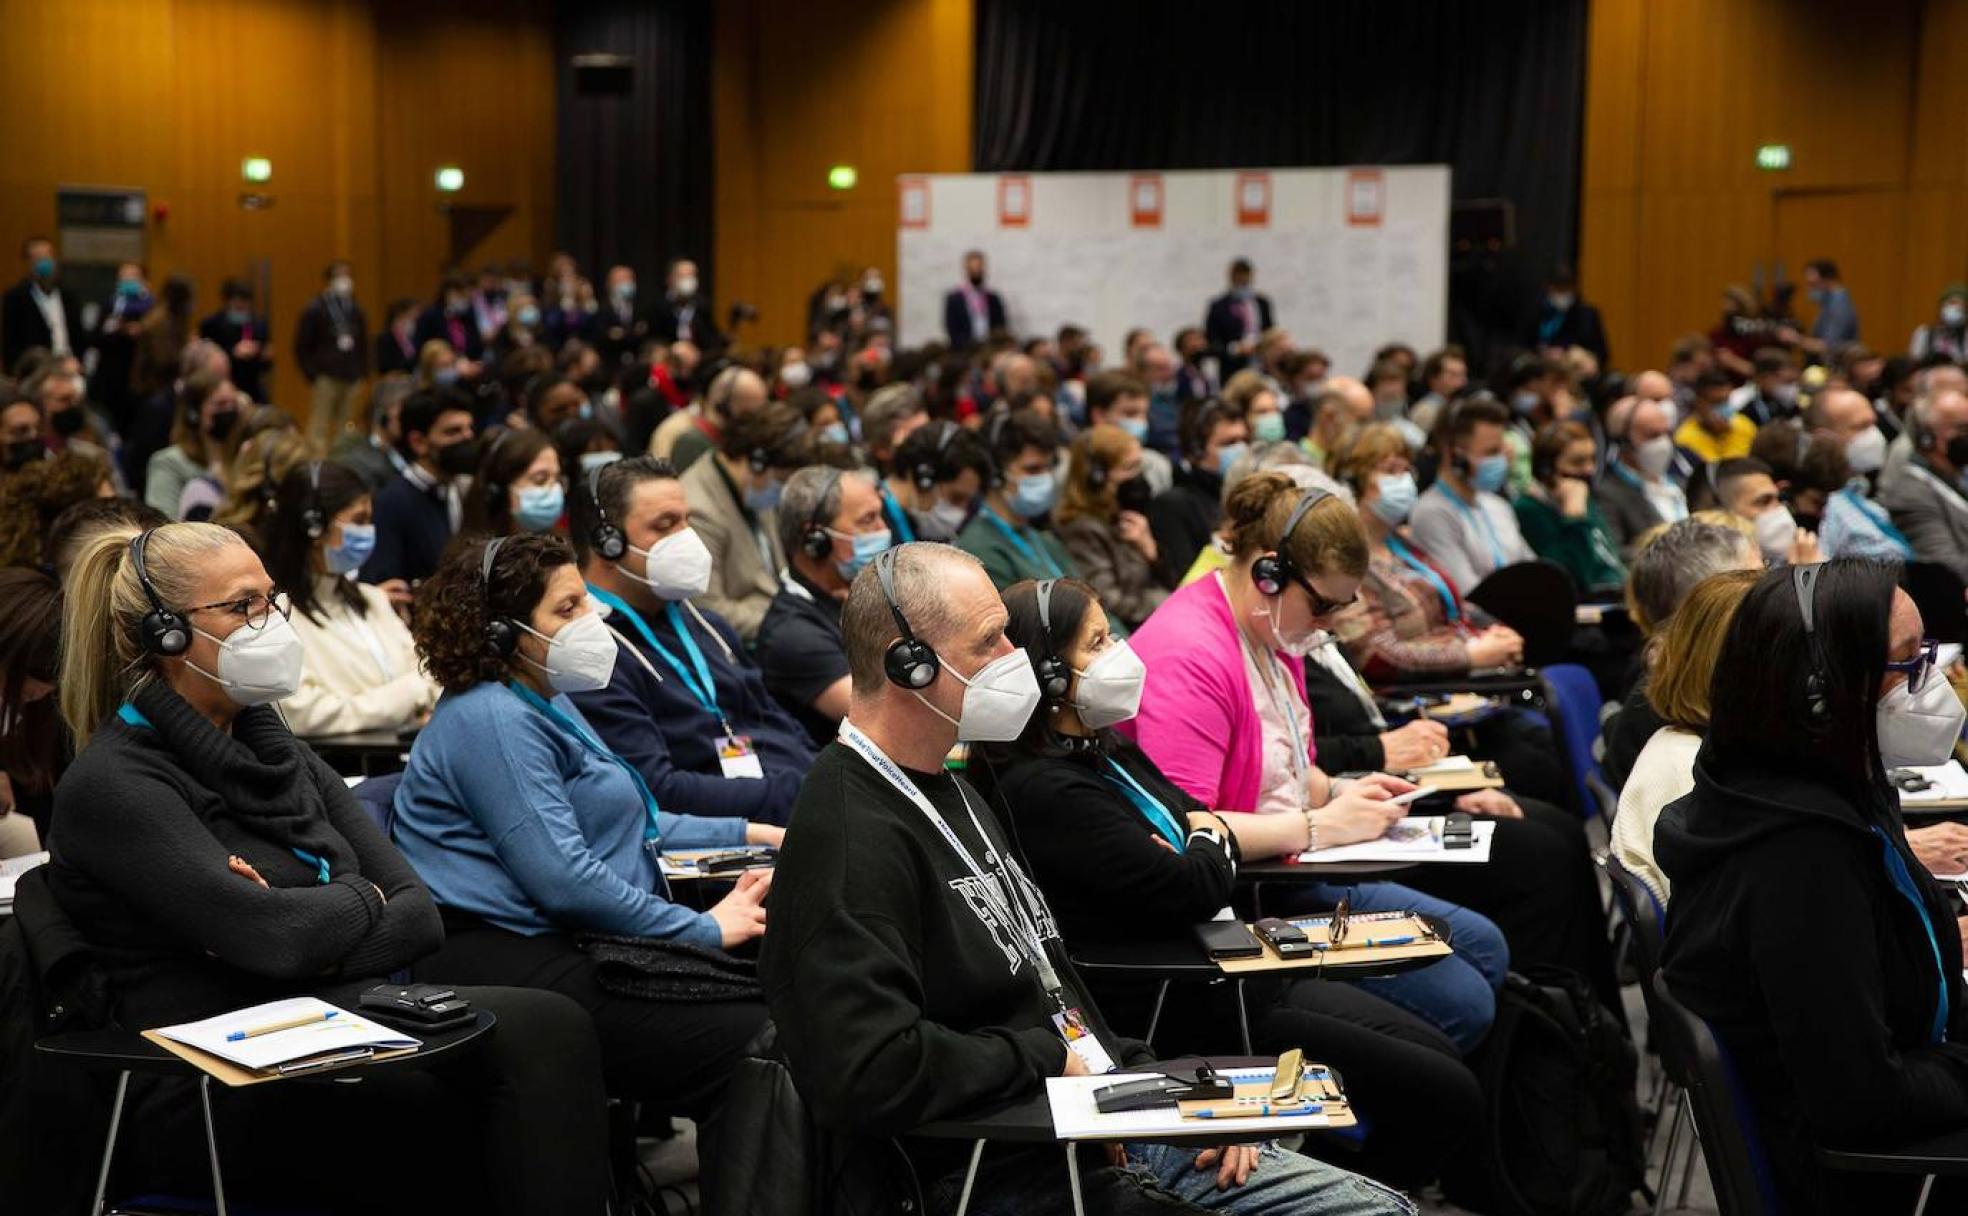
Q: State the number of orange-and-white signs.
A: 5